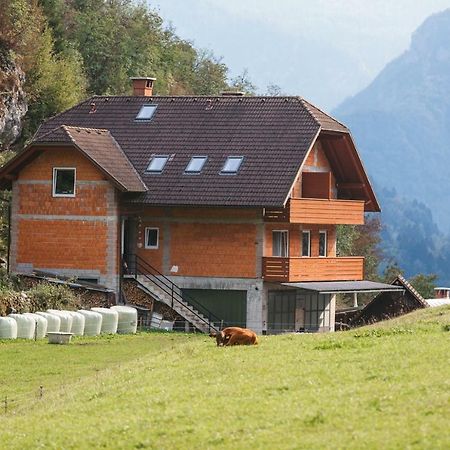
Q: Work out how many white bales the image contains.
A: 9